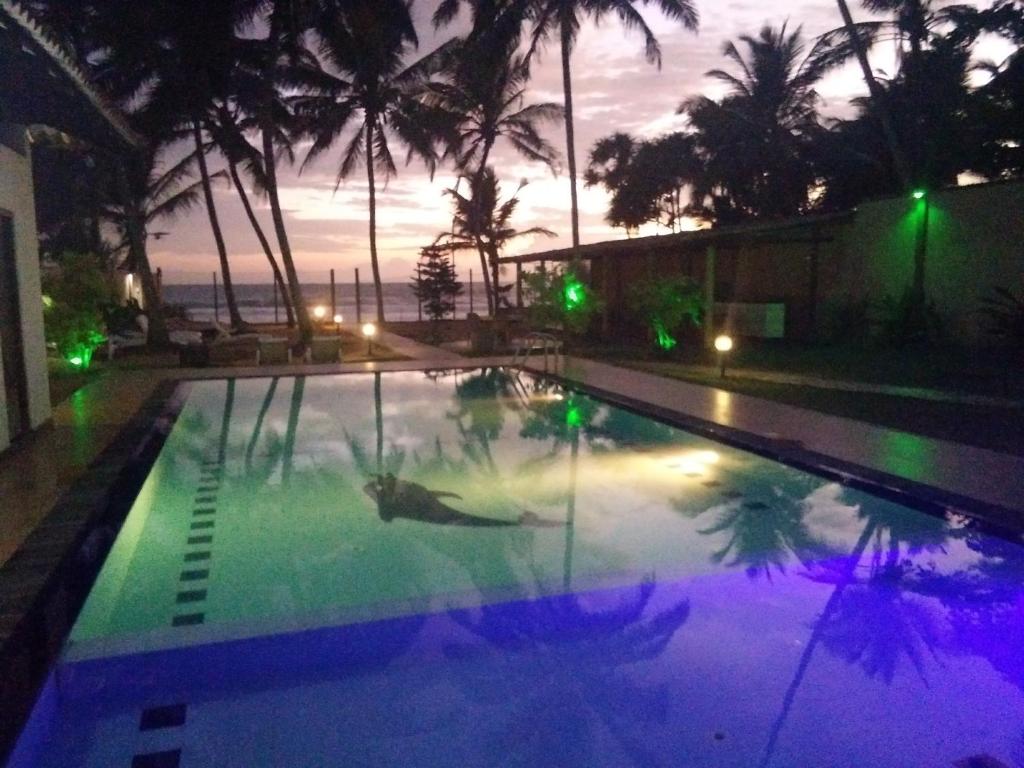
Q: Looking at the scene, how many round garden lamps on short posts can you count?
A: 4